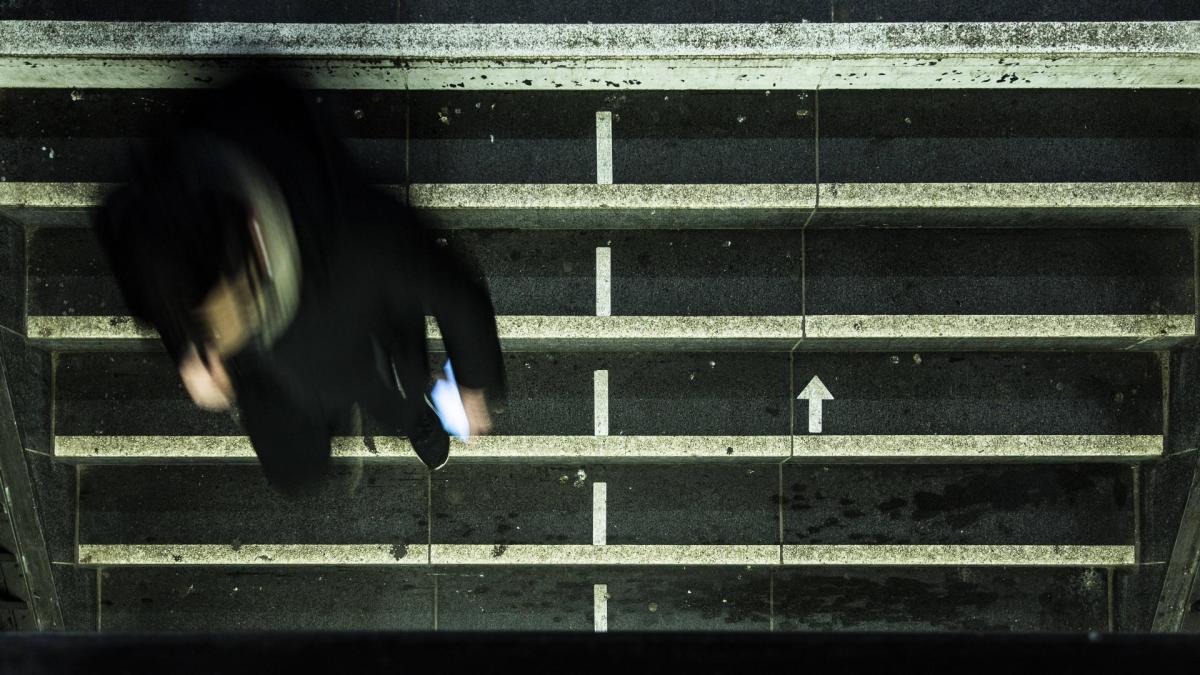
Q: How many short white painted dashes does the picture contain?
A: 5